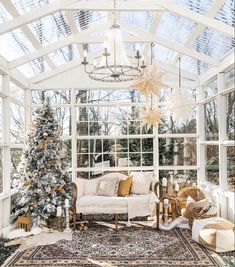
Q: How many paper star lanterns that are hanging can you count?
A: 3